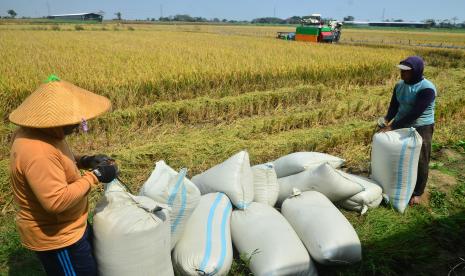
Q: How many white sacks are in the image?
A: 11